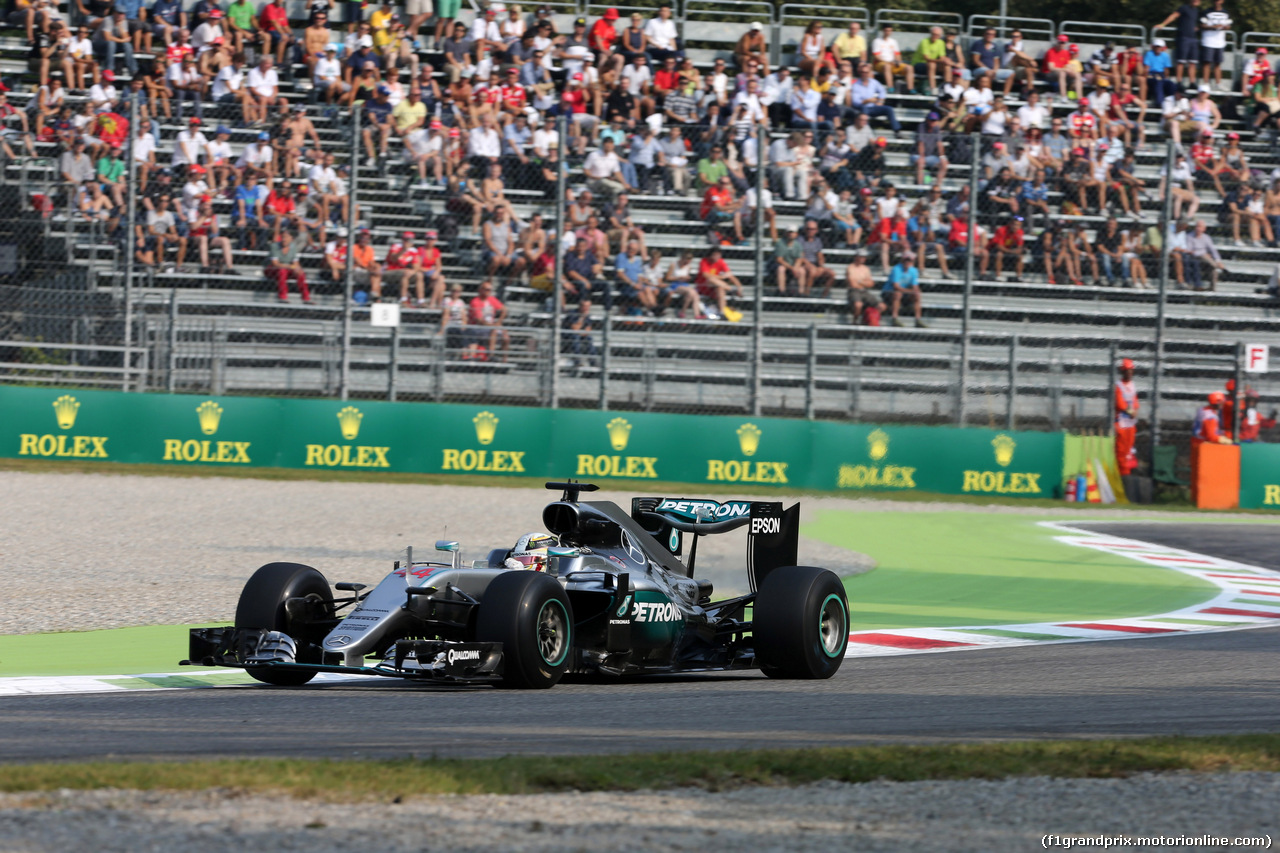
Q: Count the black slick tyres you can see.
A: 3